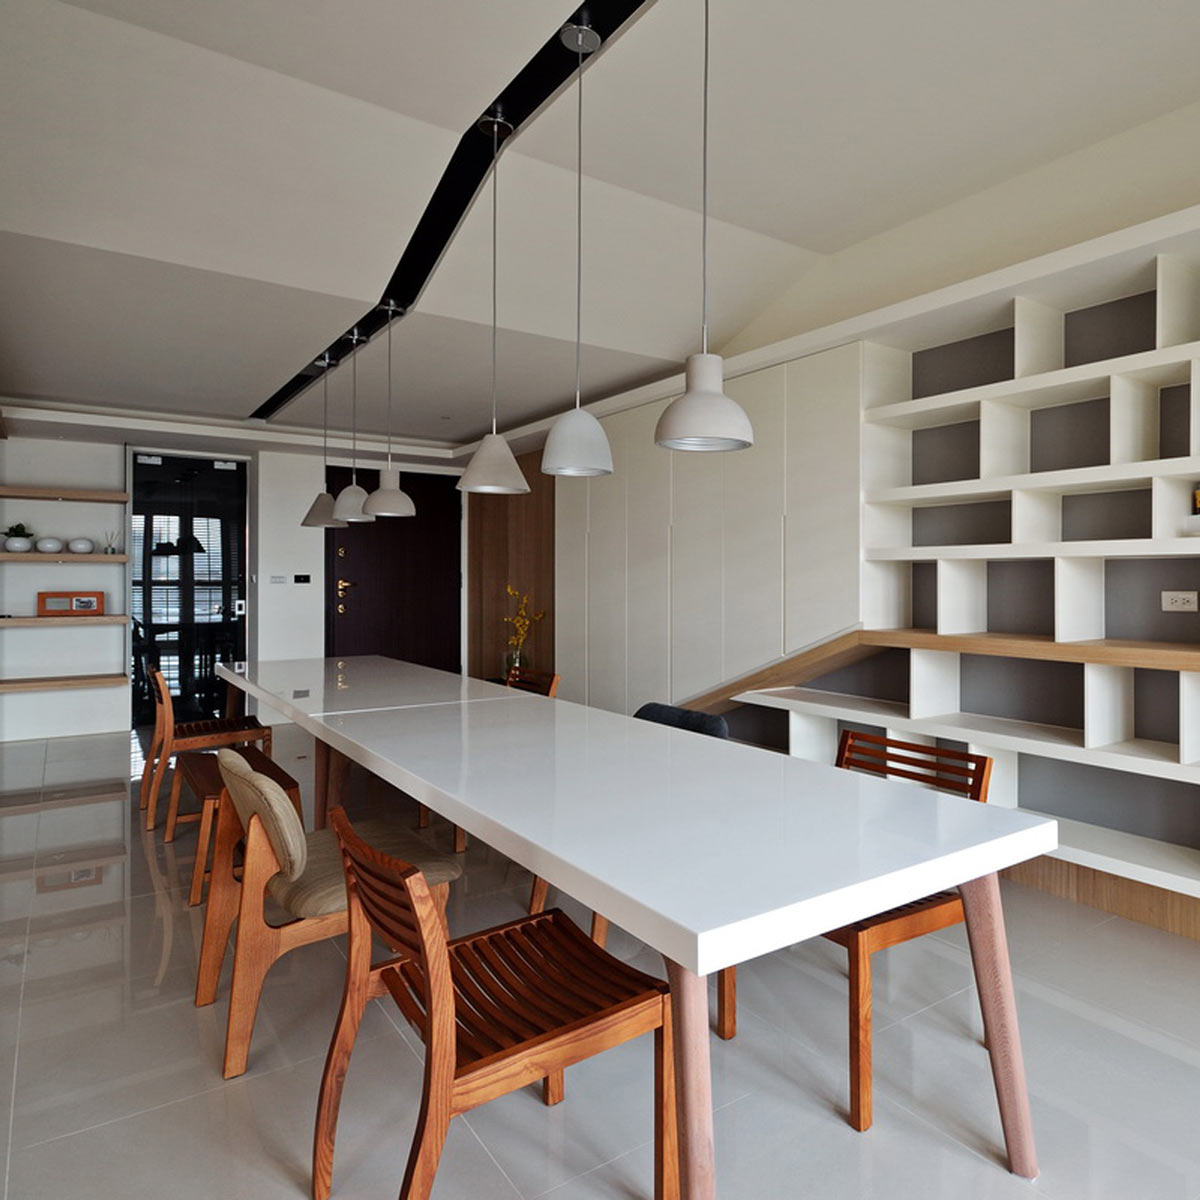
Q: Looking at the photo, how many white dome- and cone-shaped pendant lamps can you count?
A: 6